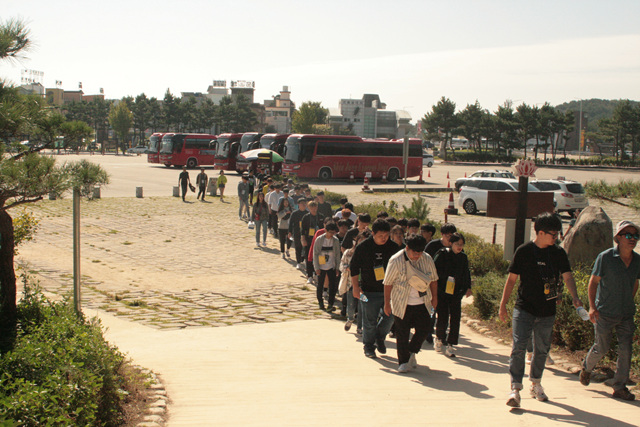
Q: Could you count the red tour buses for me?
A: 6